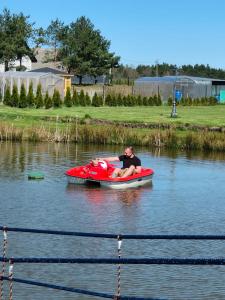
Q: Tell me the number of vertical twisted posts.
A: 3